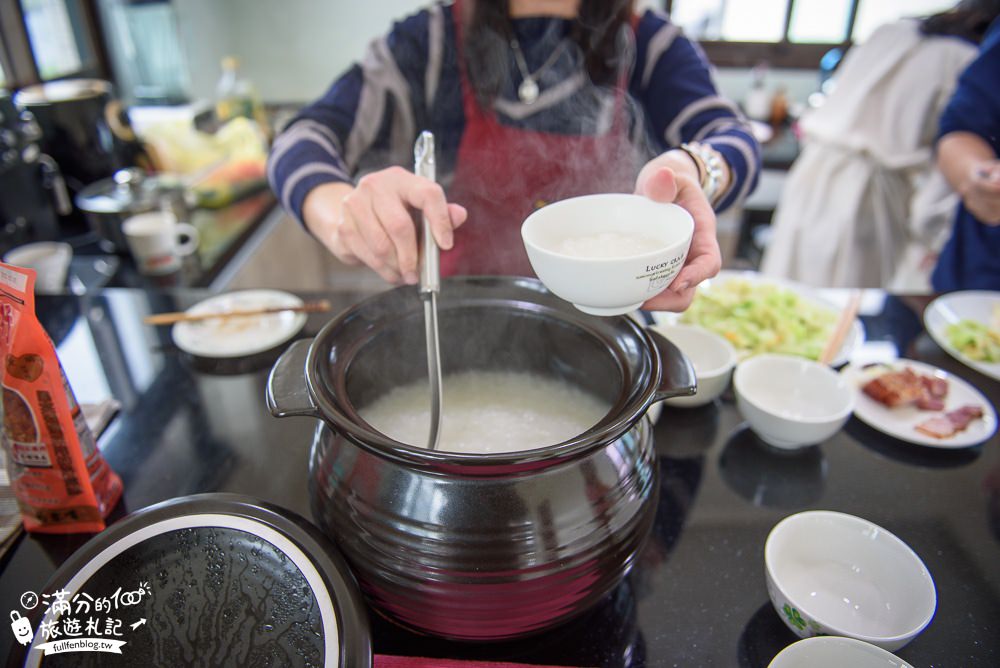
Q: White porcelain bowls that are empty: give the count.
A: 4